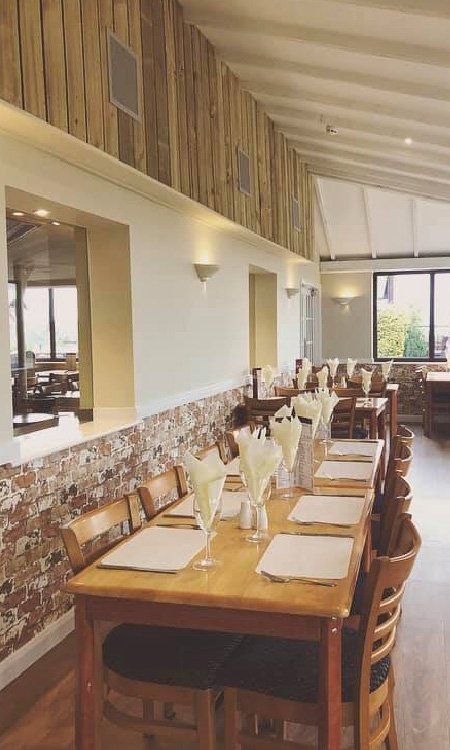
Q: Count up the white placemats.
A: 7